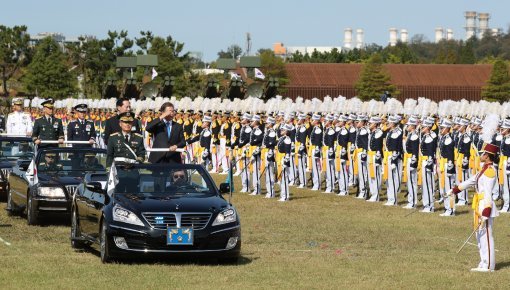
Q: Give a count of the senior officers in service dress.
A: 4